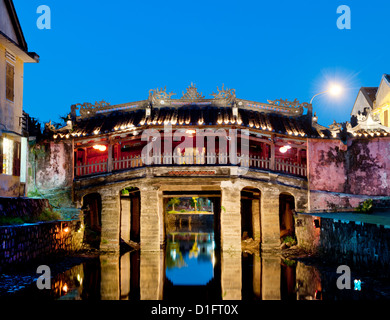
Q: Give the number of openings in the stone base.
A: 5